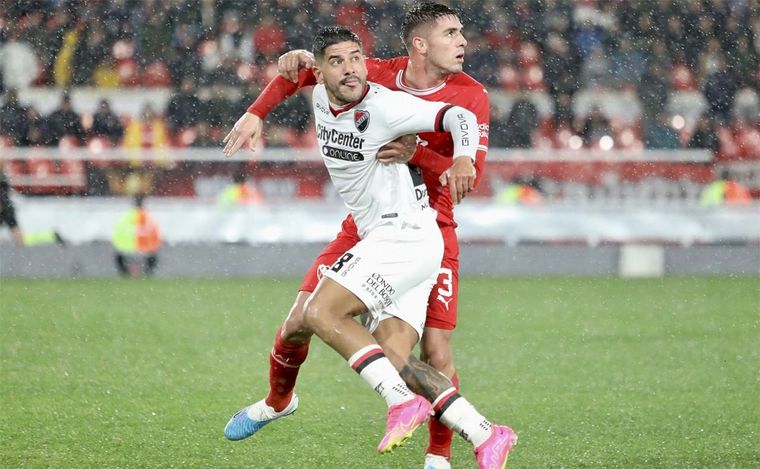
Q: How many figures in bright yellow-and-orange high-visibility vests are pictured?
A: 4